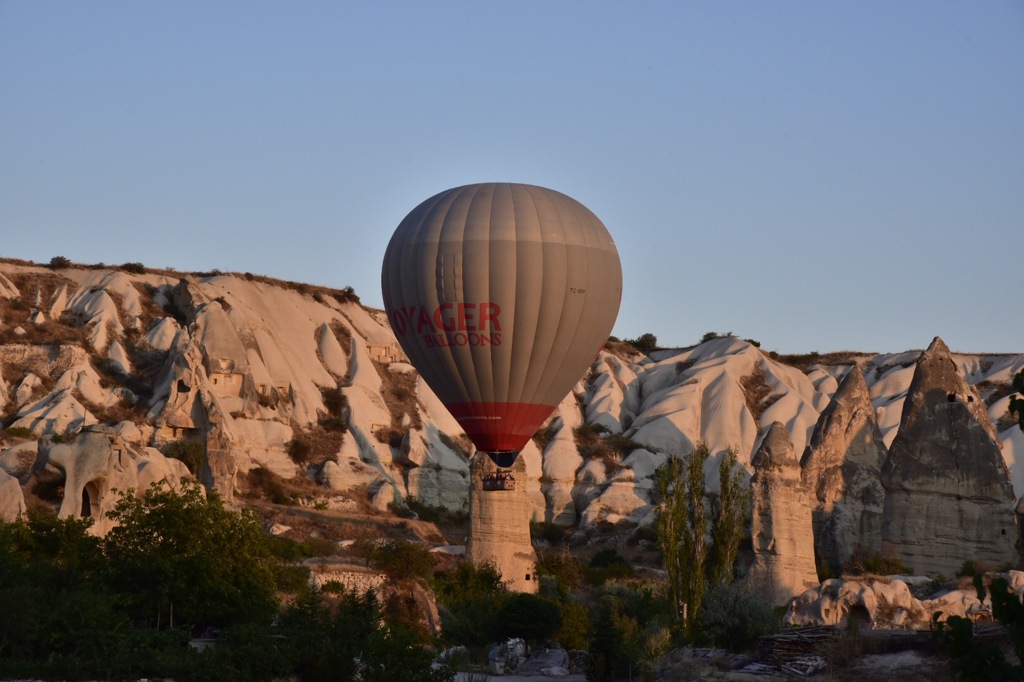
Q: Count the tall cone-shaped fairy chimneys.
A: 3